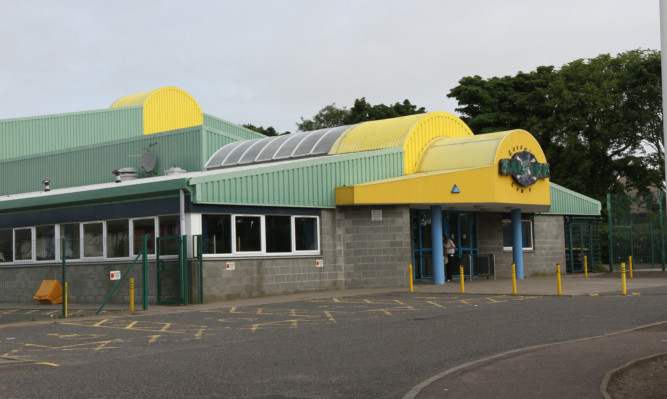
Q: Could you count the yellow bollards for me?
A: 9